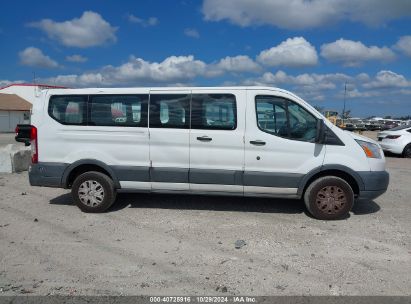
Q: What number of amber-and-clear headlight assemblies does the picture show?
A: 1